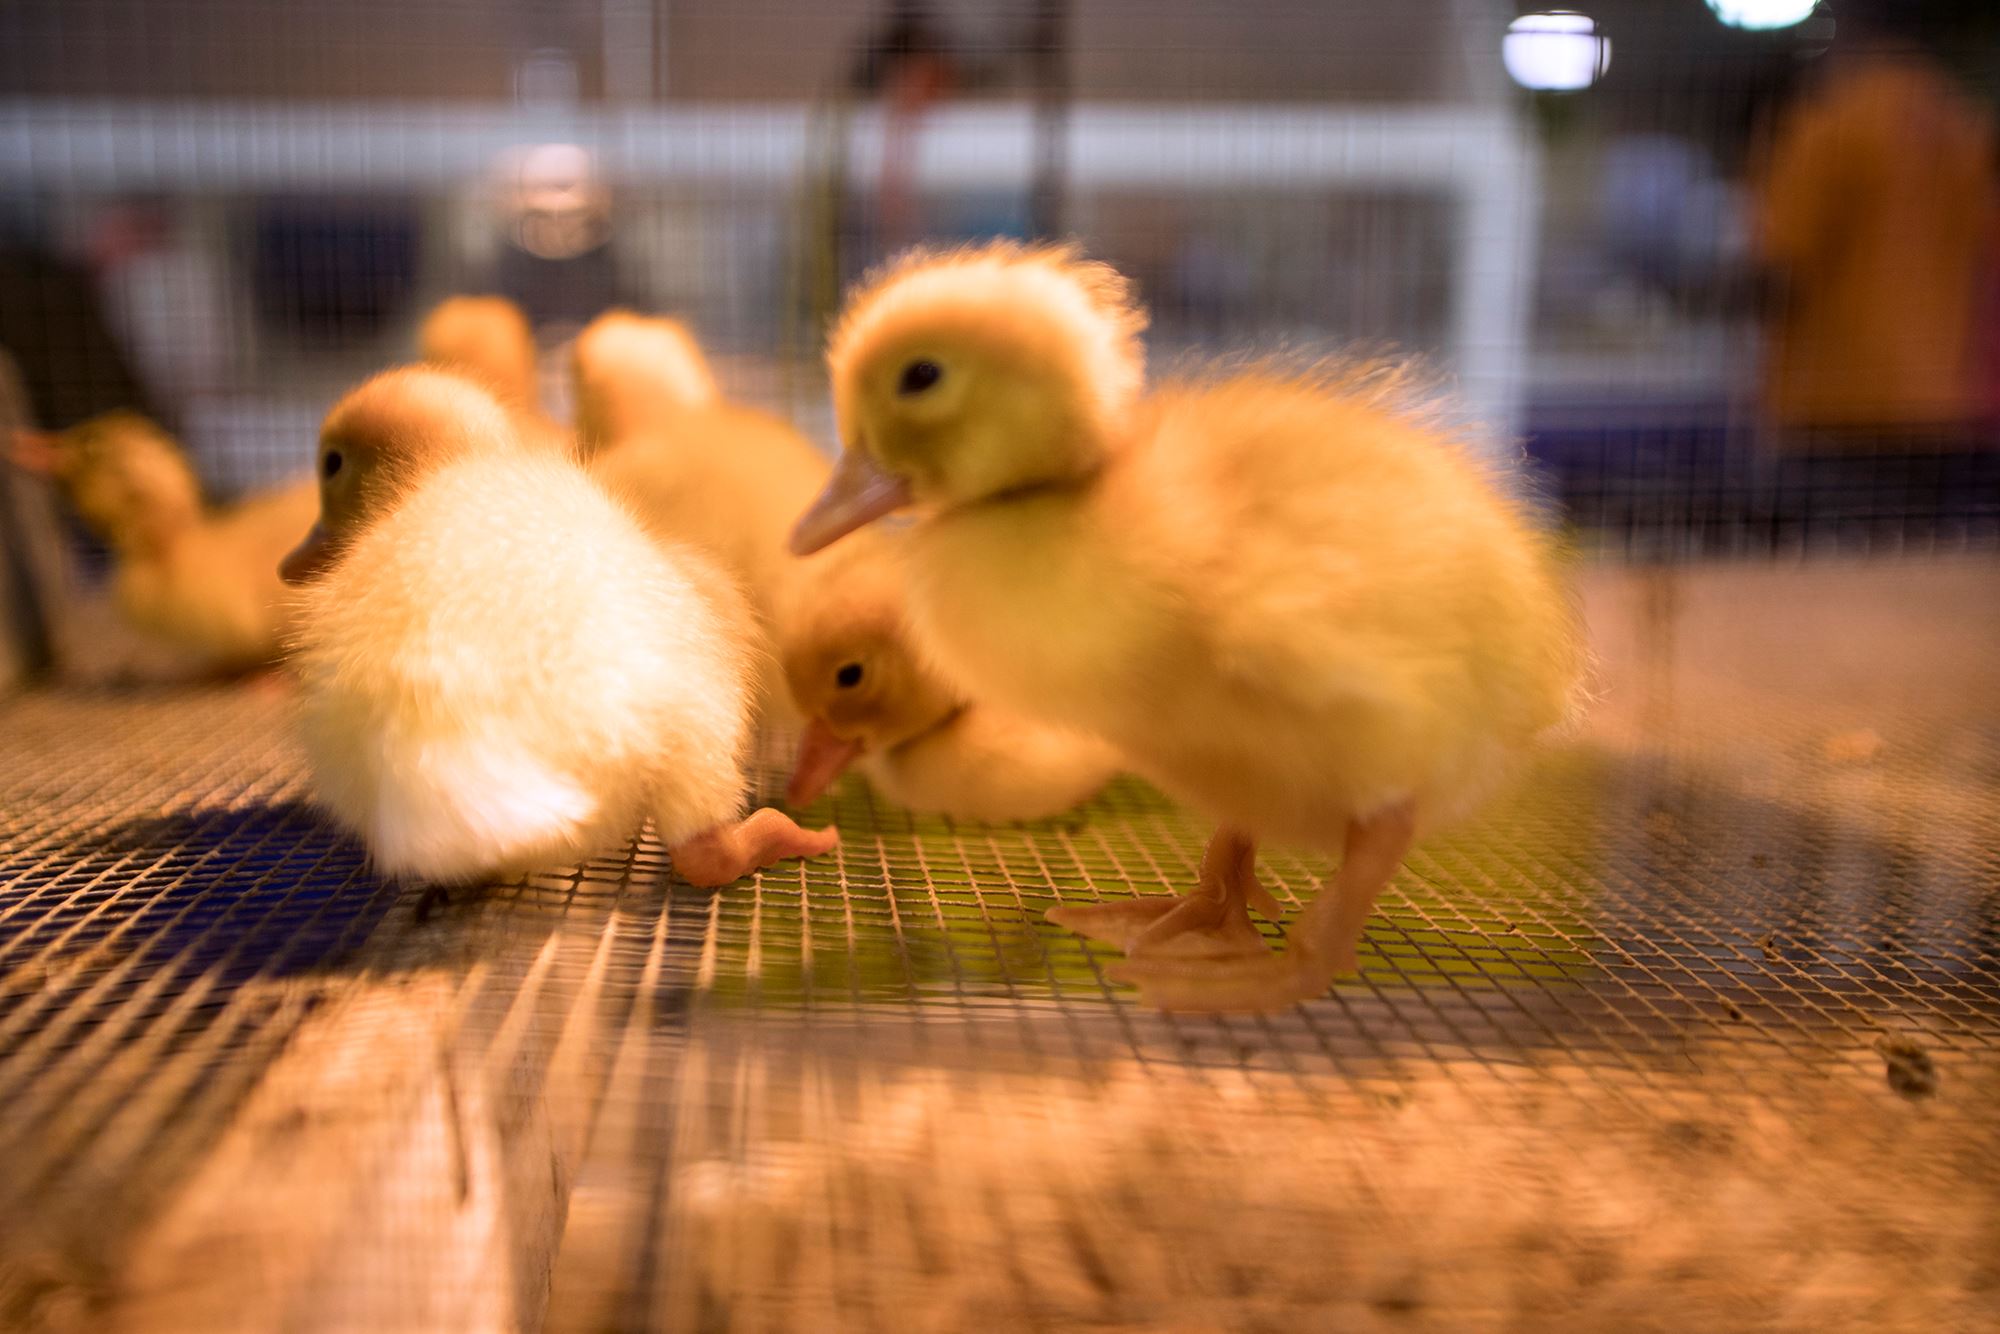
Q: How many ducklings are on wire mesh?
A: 6